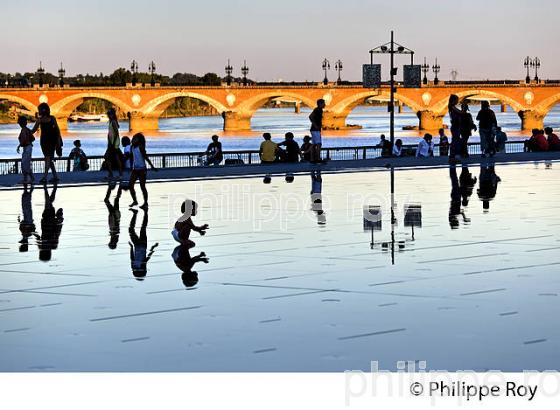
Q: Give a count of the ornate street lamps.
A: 12